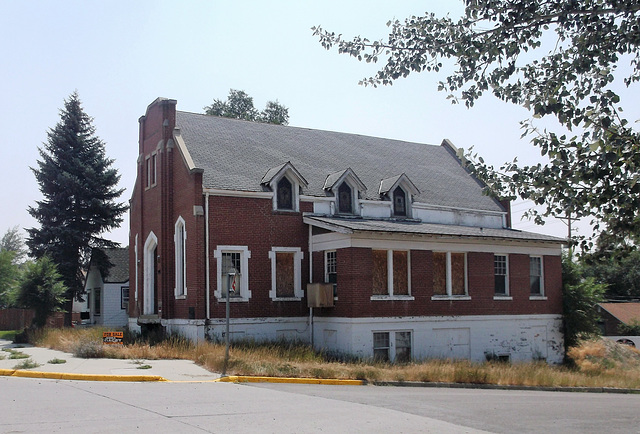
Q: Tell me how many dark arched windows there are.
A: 3